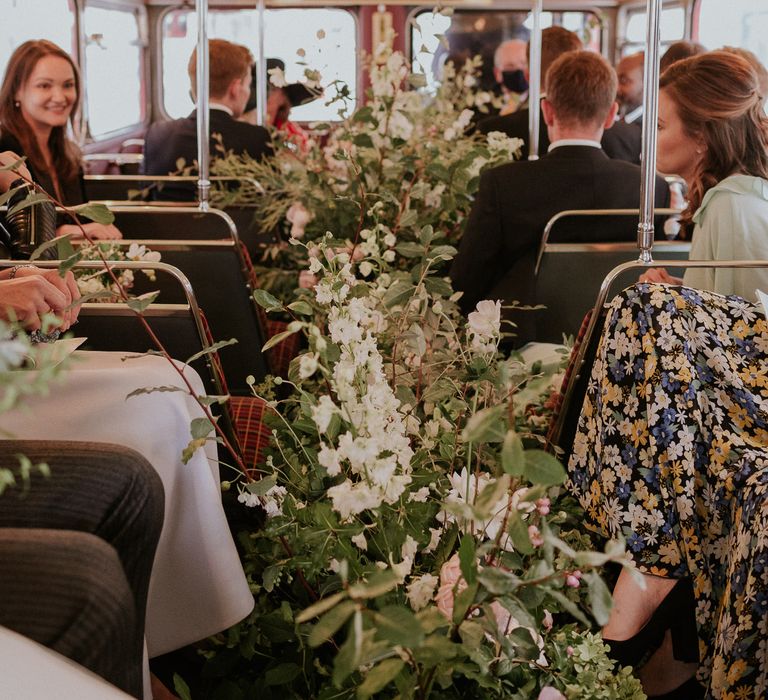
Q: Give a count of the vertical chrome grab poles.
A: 4